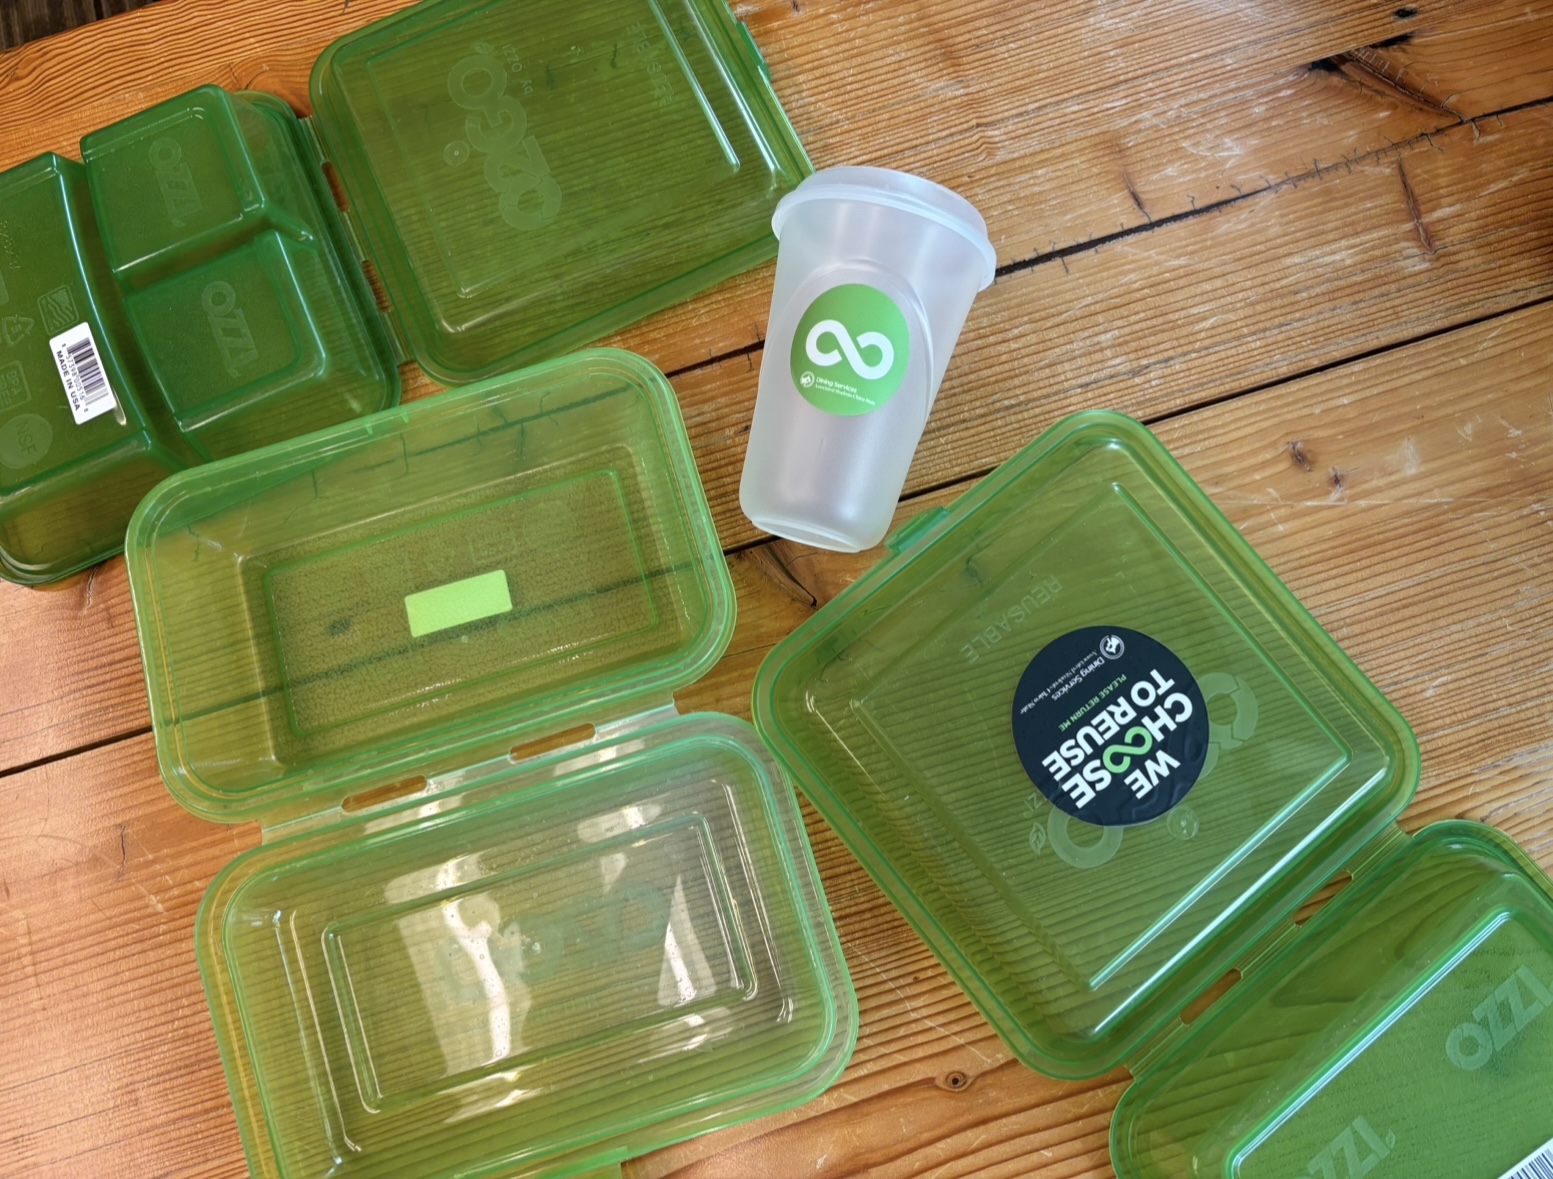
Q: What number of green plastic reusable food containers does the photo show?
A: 3